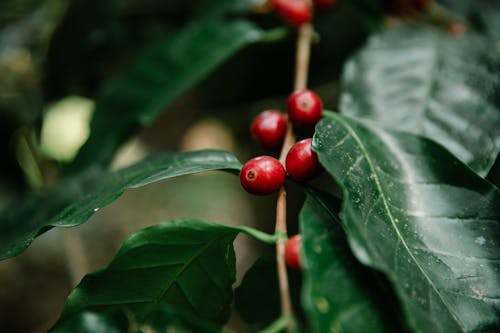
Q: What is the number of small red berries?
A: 7